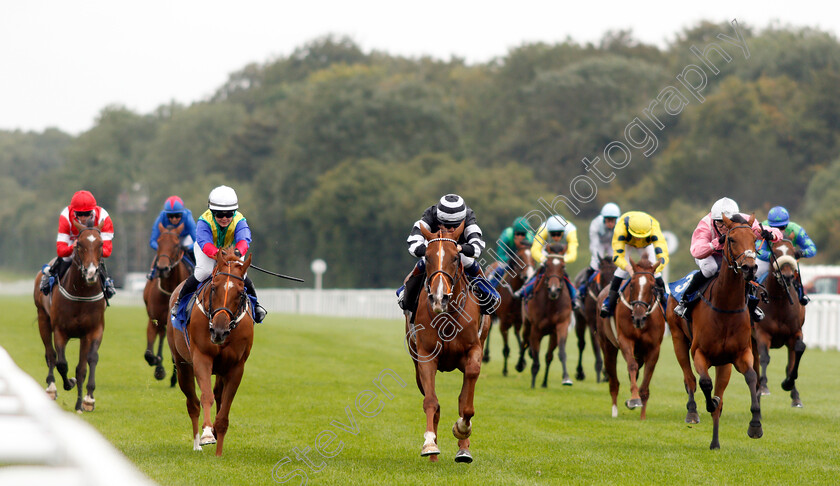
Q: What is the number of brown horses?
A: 10